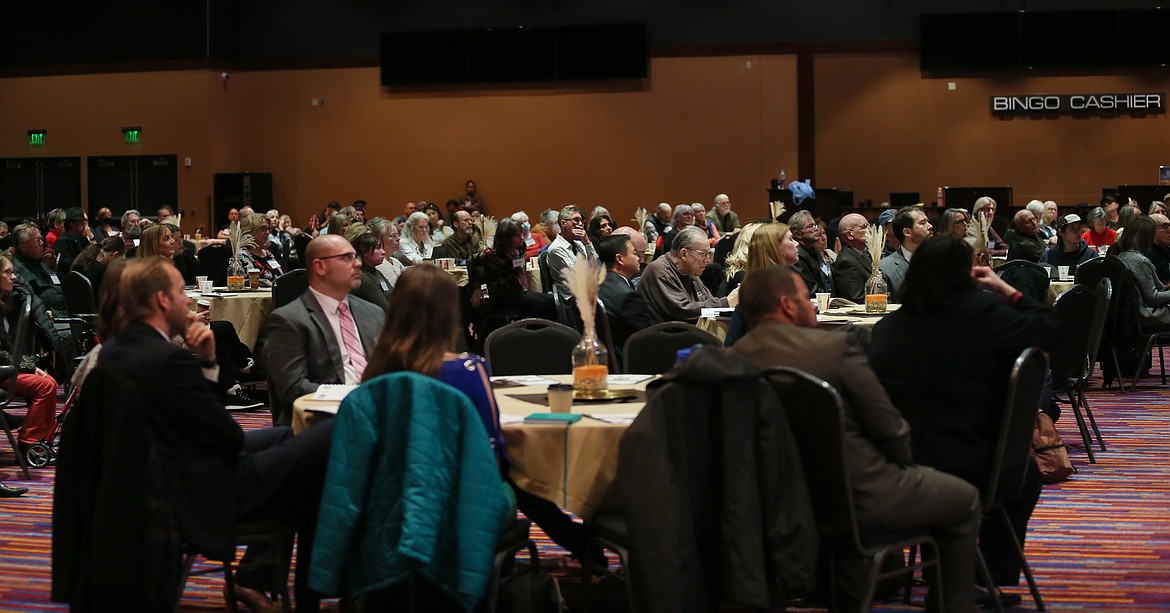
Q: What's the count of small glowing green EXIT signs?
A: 2